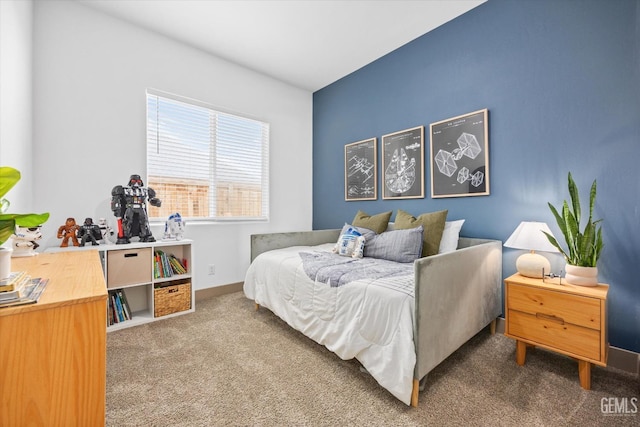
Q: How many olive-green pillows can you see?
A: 2